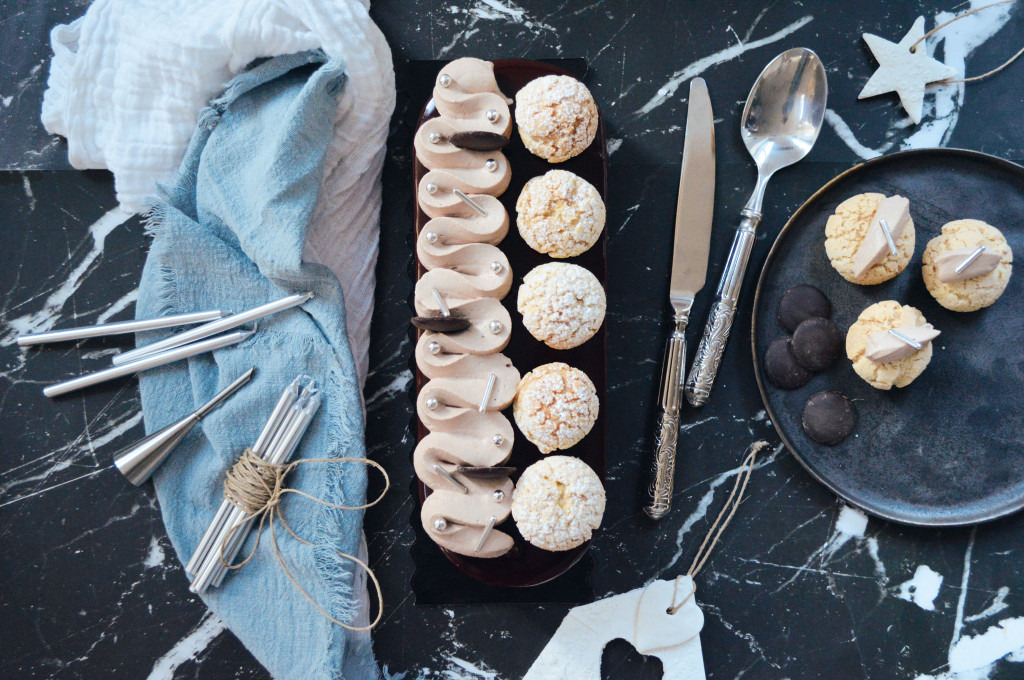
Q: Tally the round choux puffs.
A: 8